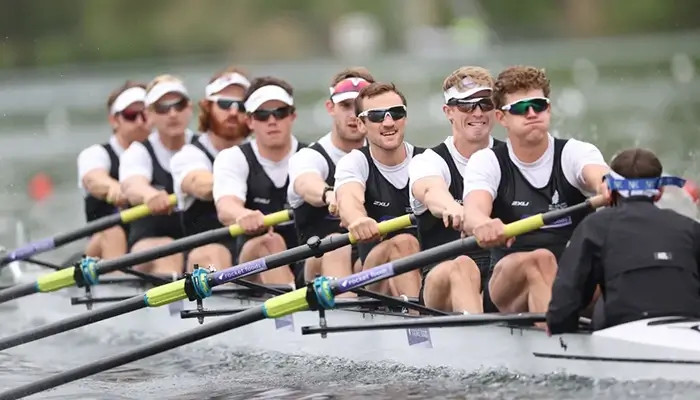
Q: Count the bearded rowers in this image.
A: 1